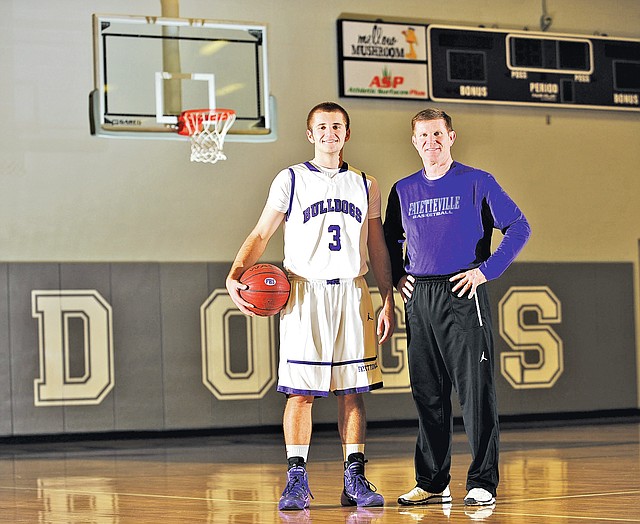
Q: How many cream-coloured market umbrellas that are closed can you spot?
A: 0